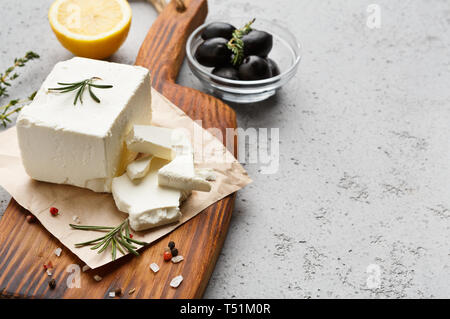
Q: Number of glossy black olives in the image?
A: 6